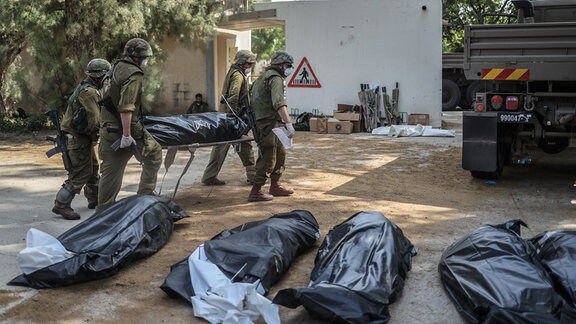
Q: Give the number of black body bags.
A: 6